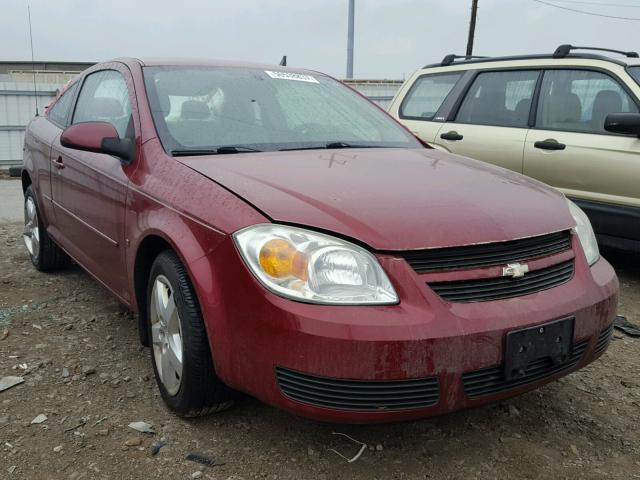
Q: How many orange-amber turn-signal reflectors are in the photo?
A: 1